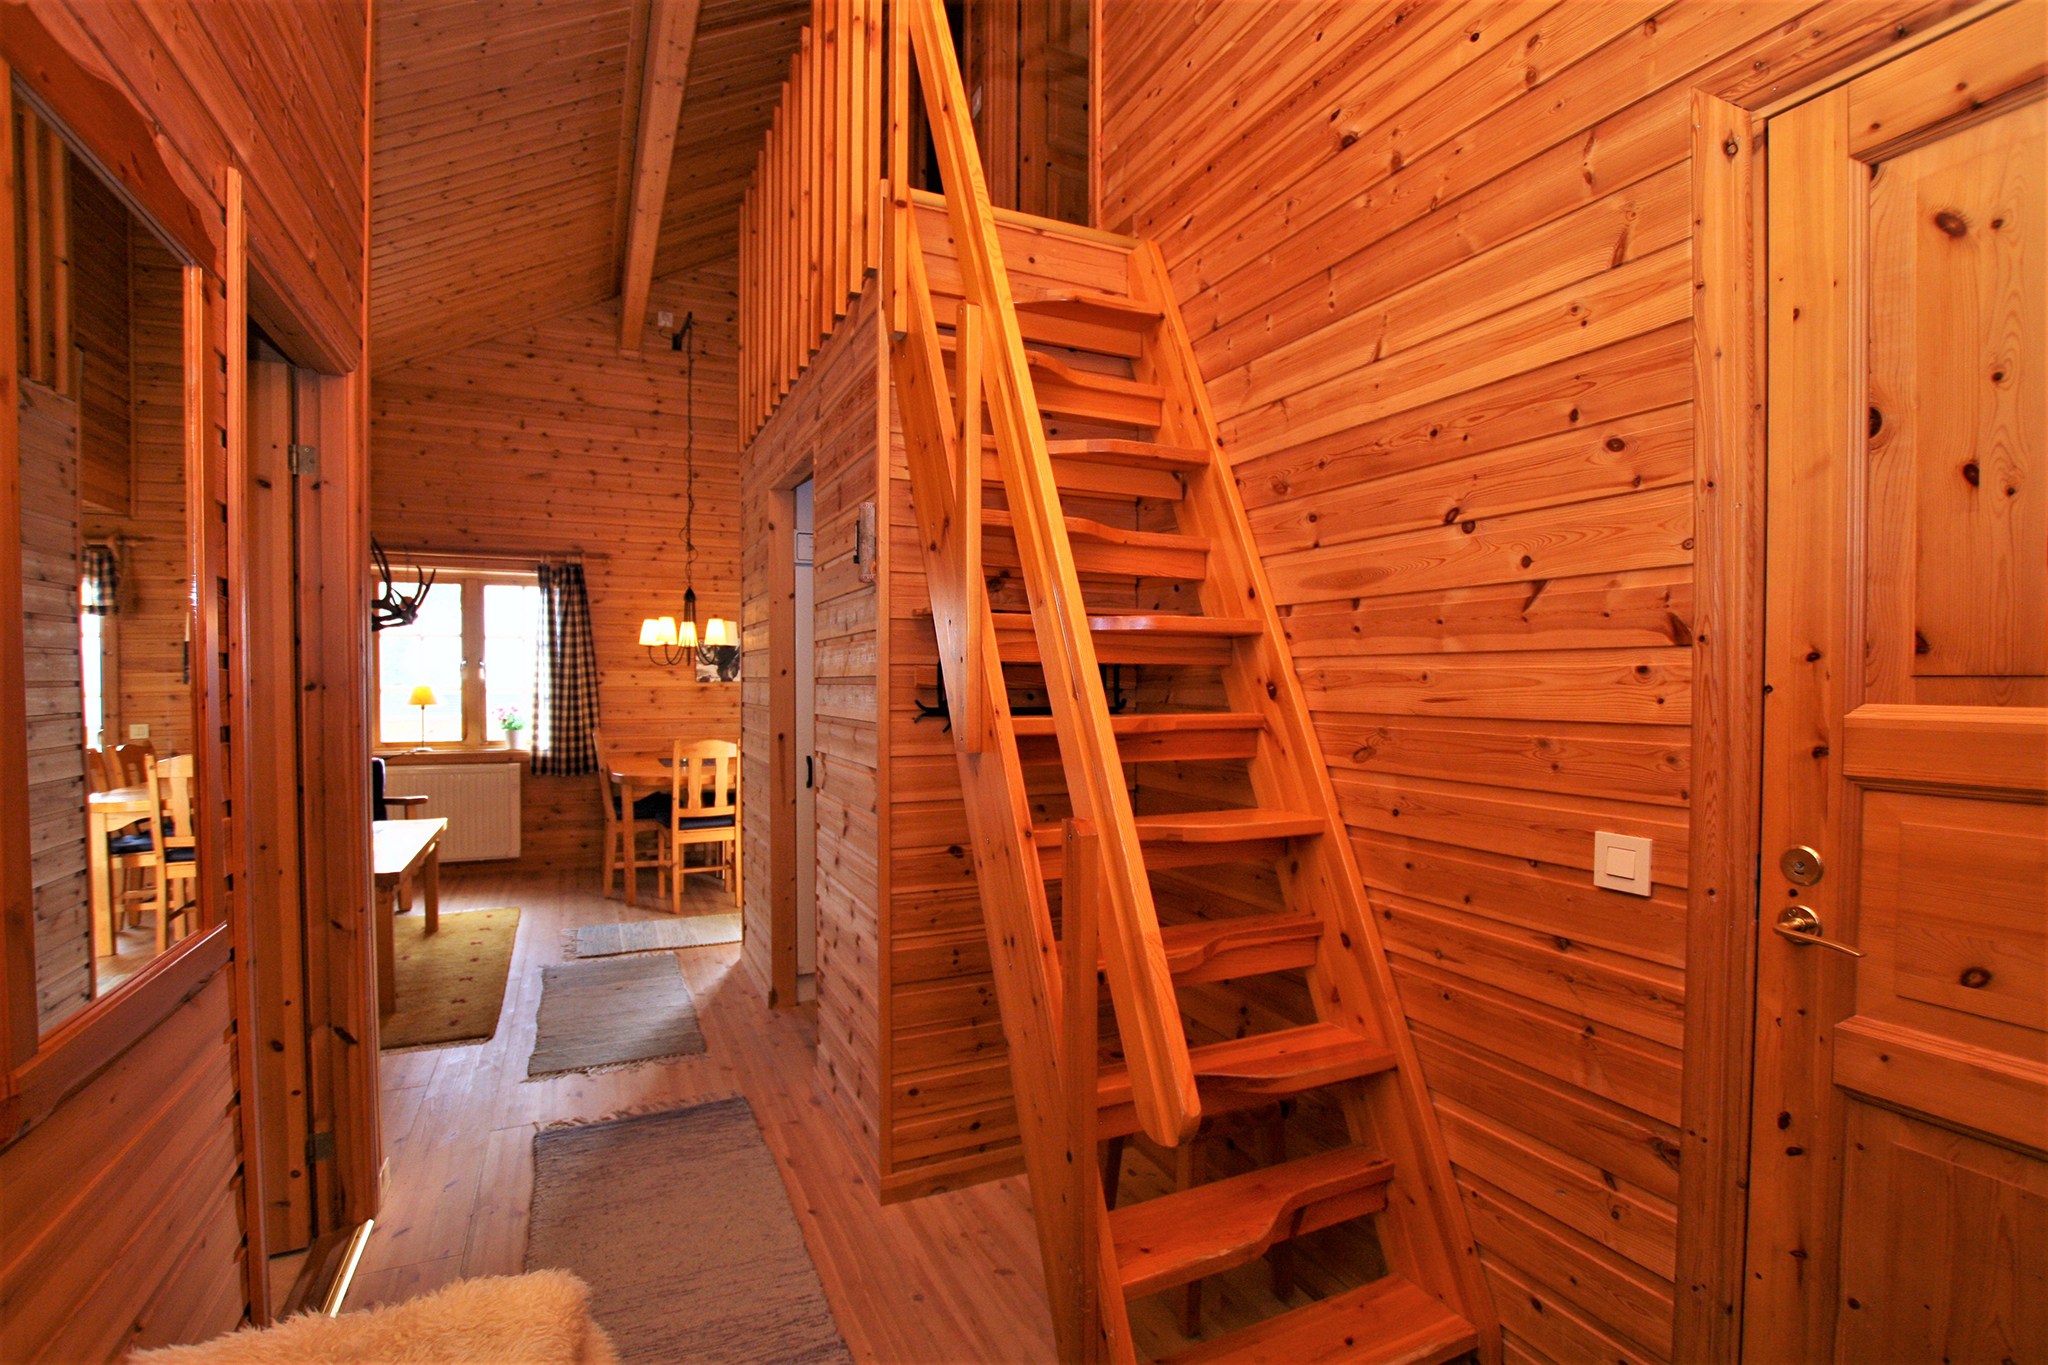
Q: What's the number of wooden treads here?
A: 11